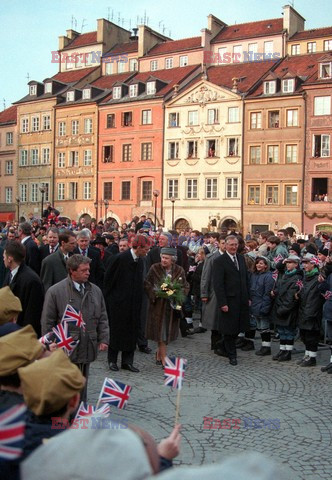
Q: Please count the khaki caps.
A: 3